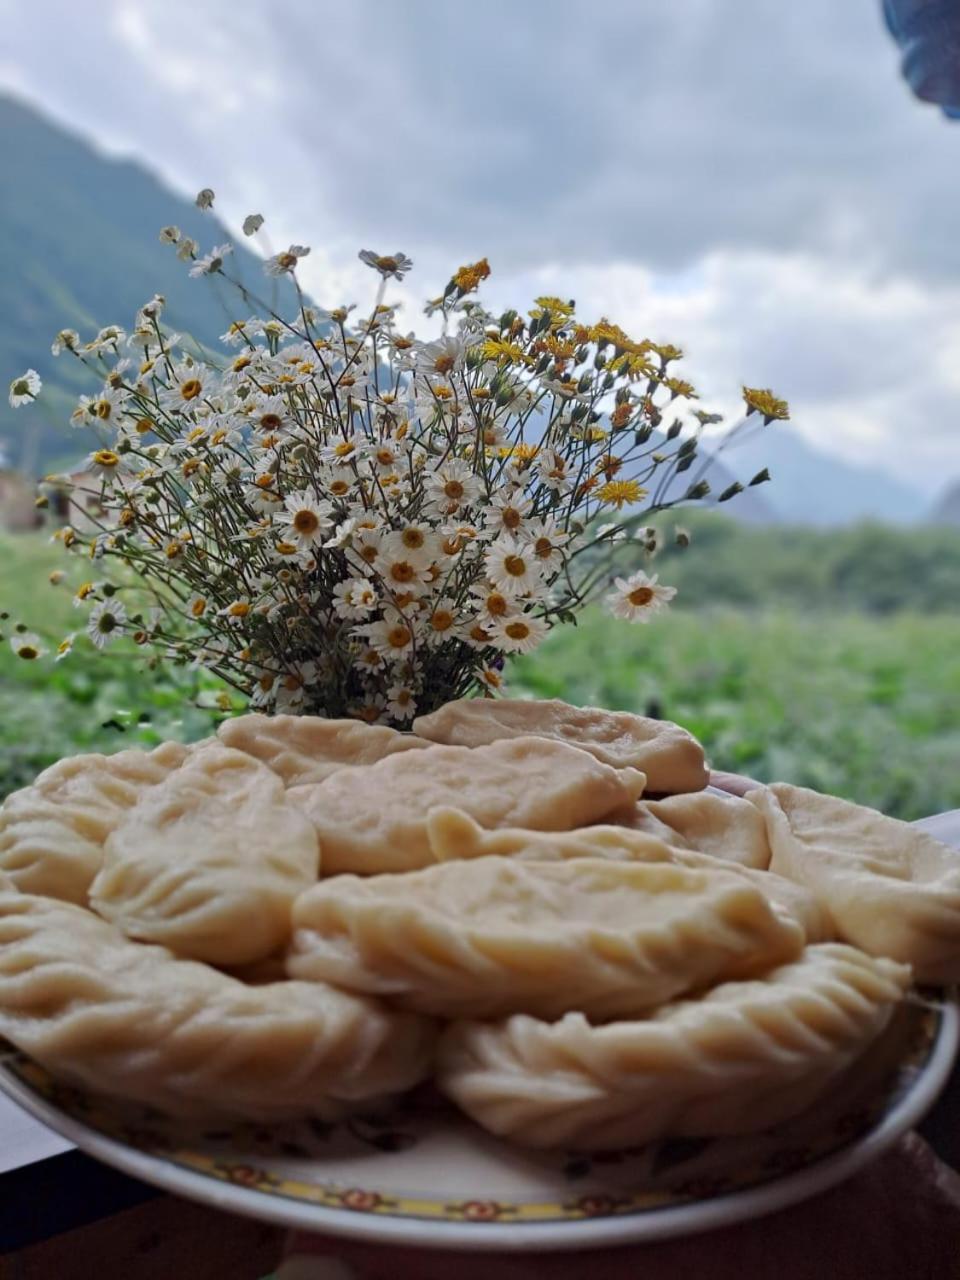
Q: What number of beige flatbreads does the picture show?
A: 11